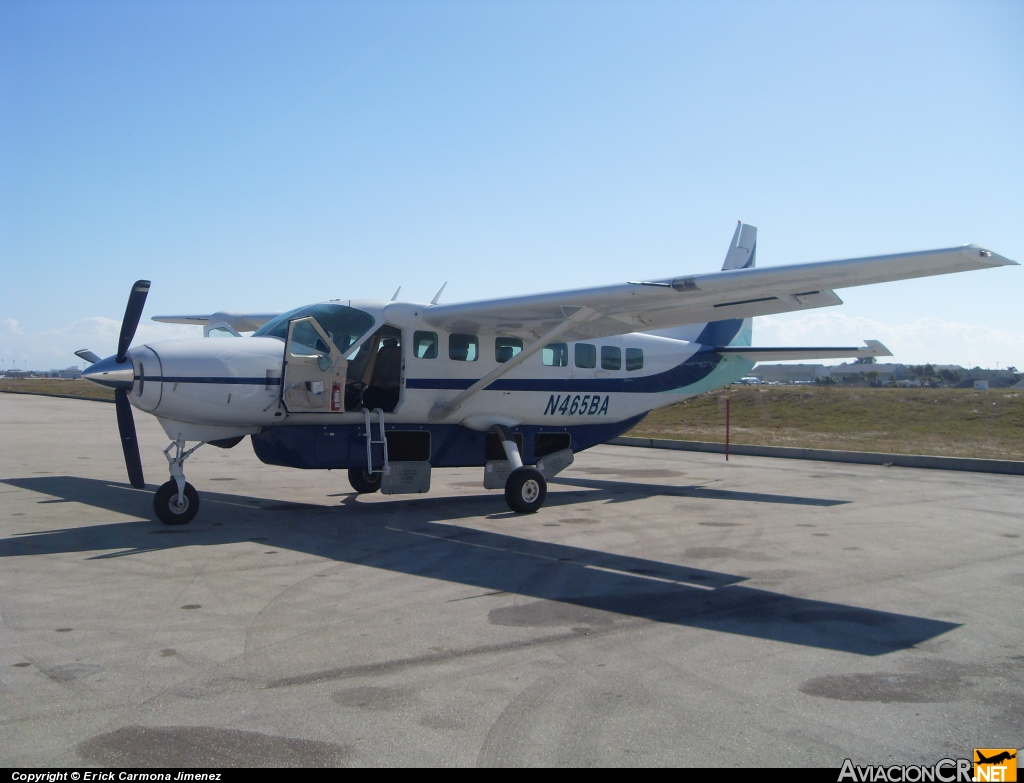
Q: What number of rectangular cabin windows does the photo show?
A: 7